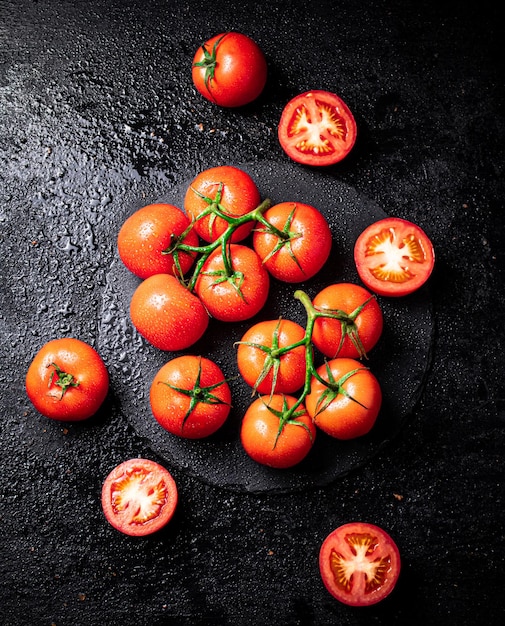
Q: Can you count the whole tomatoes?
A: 12